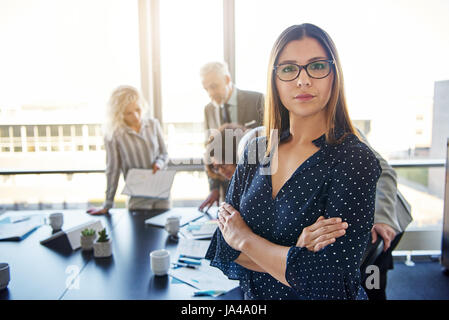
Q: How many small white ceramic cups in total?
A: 4